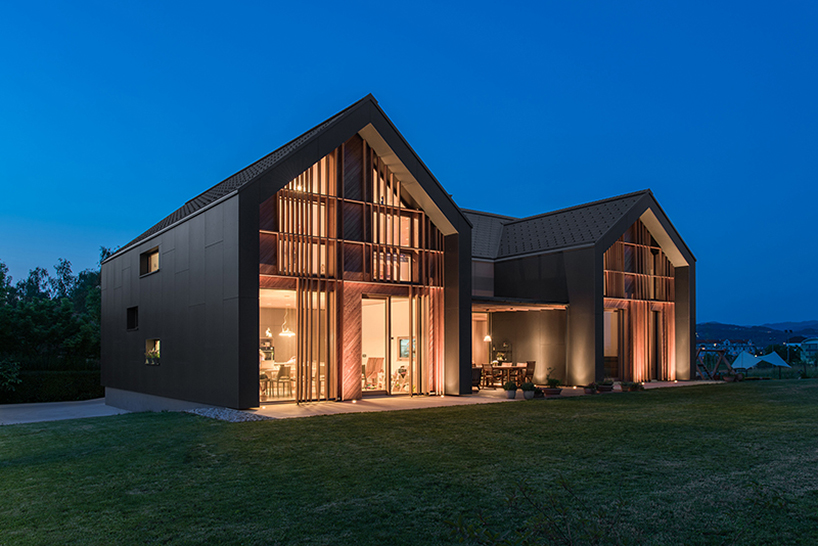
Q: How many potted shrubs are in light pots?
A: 2